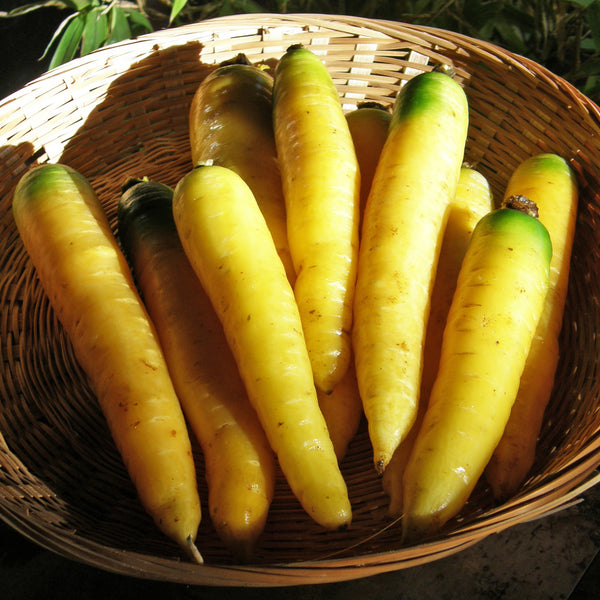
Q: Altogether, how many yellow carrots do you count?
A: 10